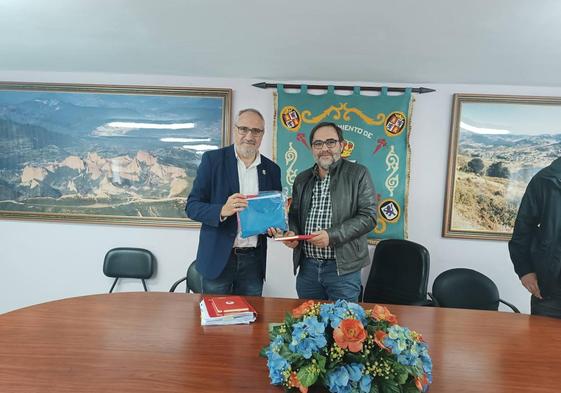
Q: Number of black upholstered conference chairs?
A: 4